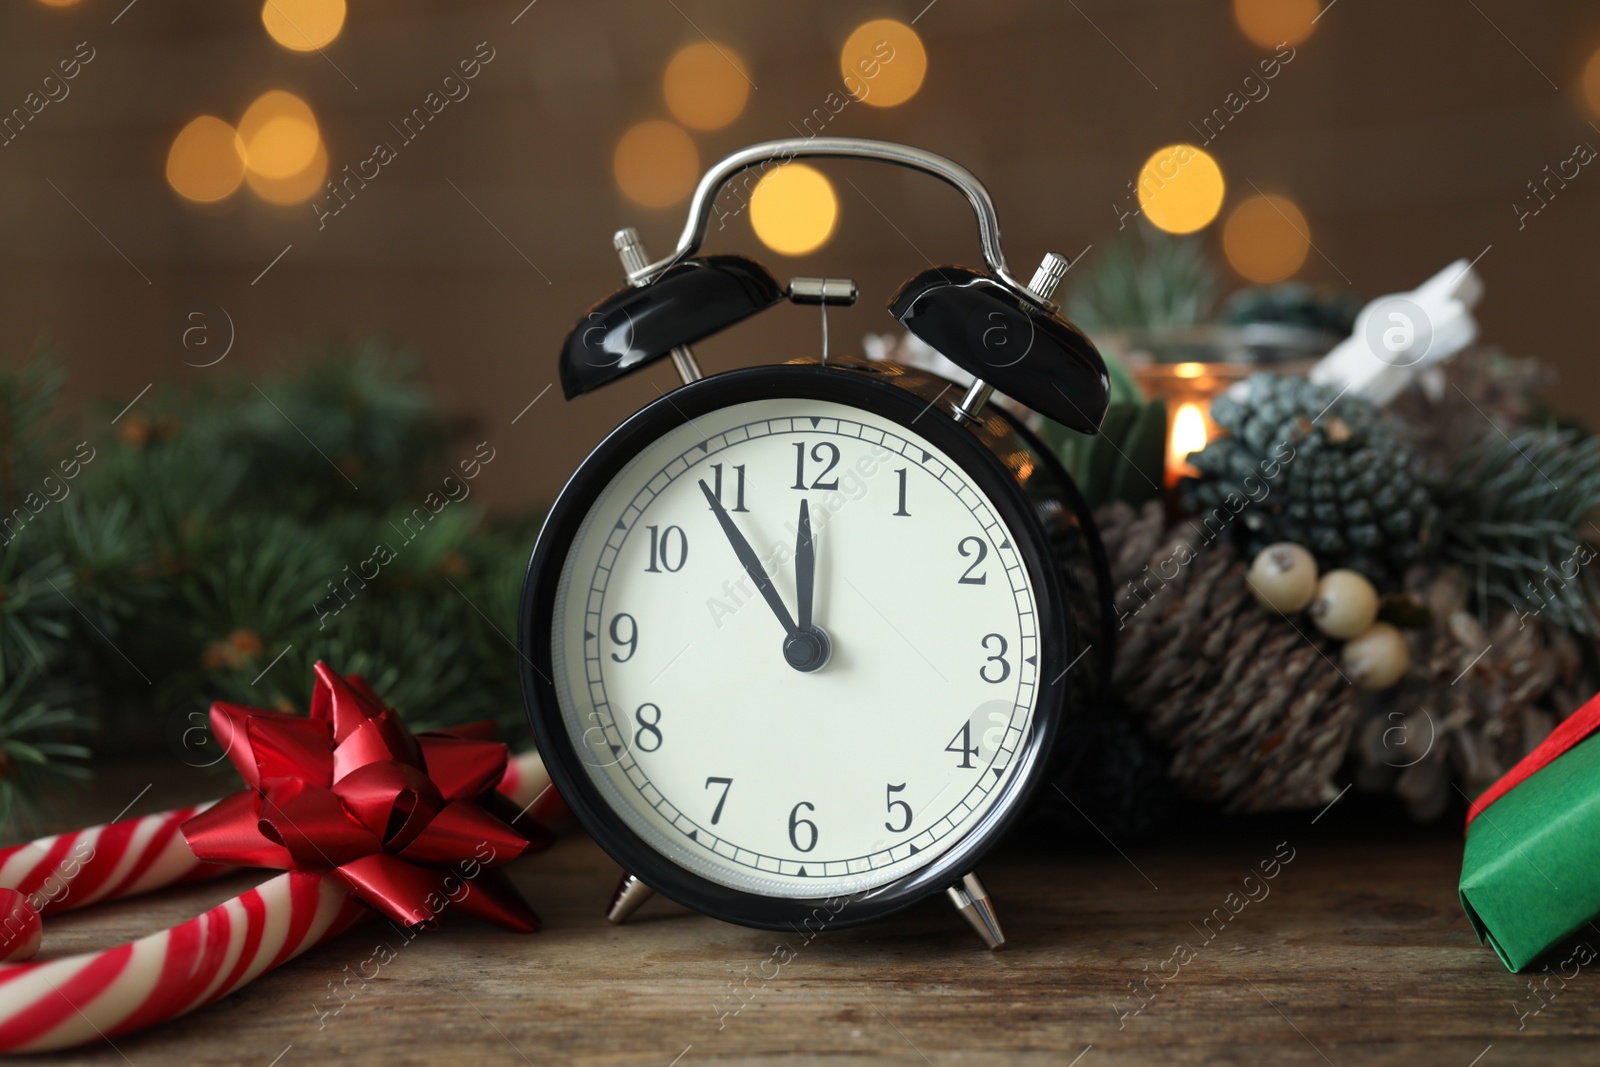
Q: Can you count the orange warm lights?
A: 13